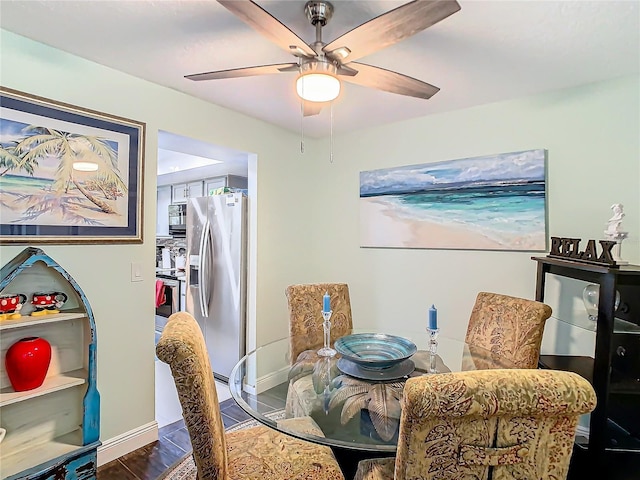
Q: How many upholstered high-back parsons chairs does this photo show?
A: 4